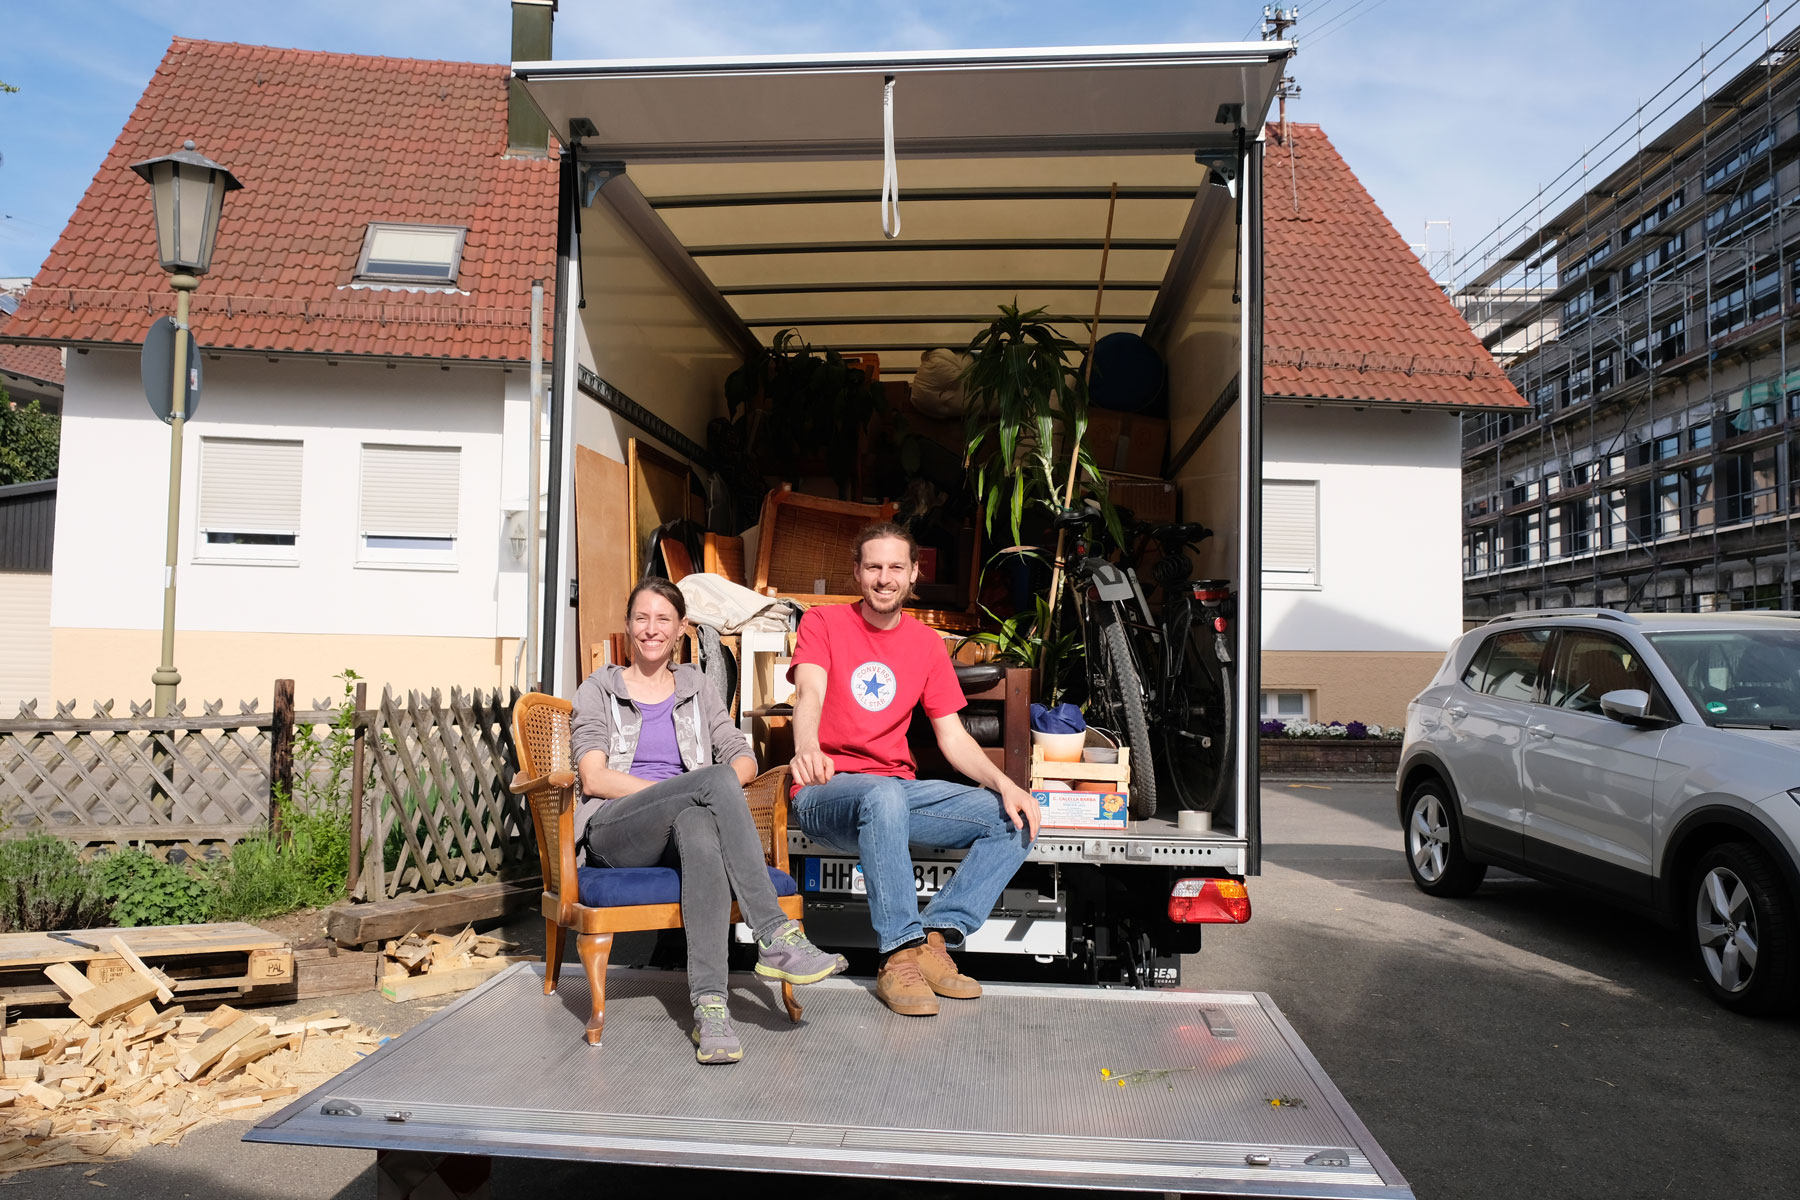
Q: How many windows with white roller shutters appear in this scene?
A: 3